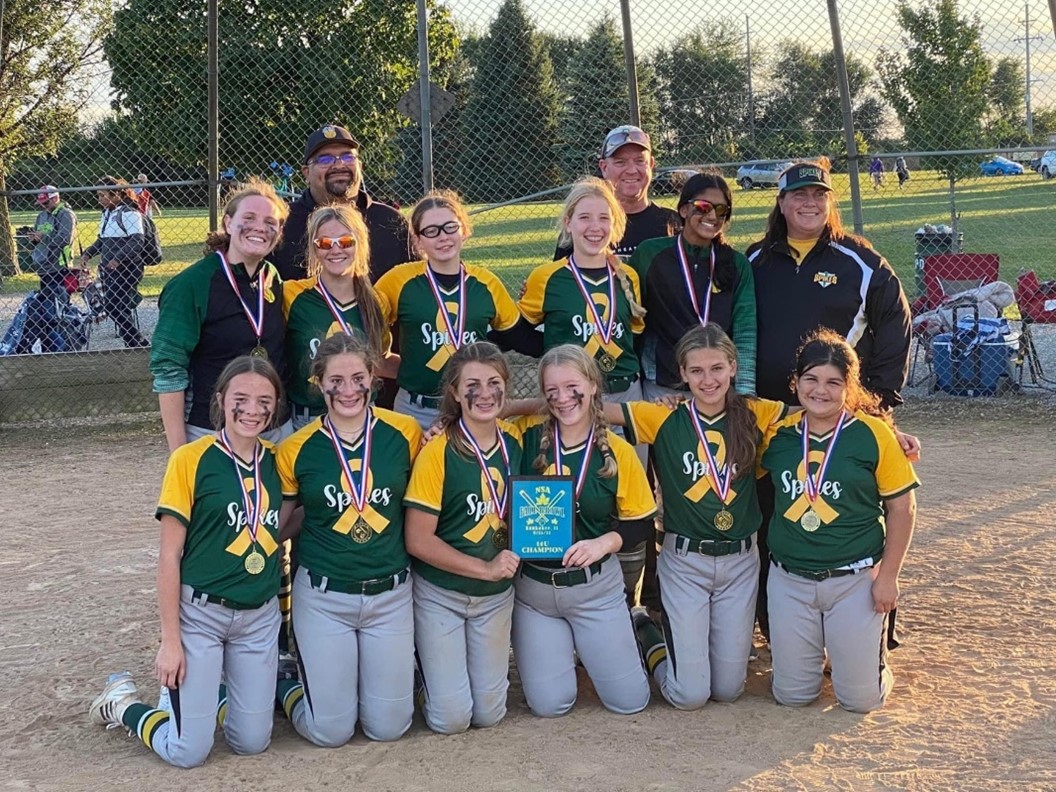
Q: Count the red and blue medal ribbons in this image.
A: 11